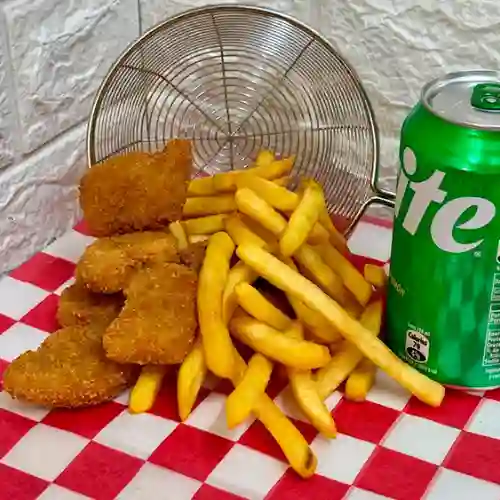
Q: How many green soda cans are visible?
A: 1